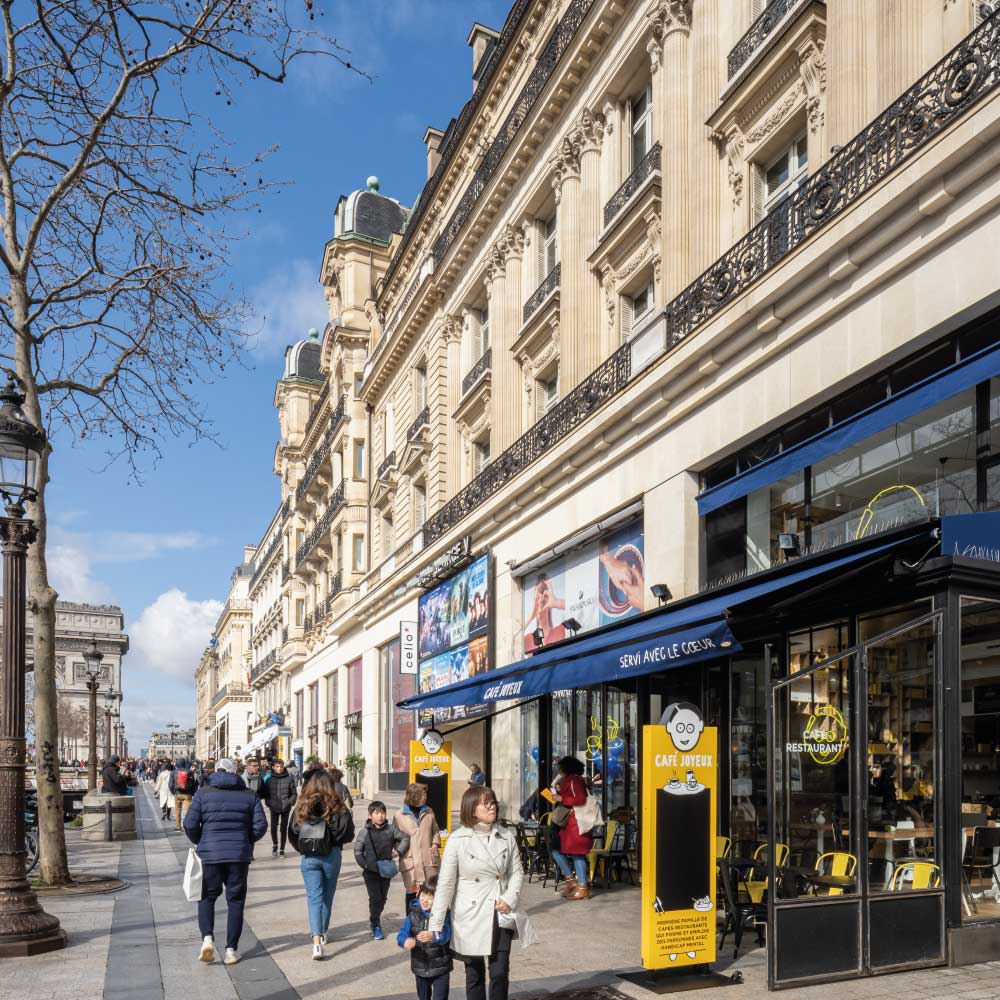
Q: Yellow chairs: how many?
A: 6